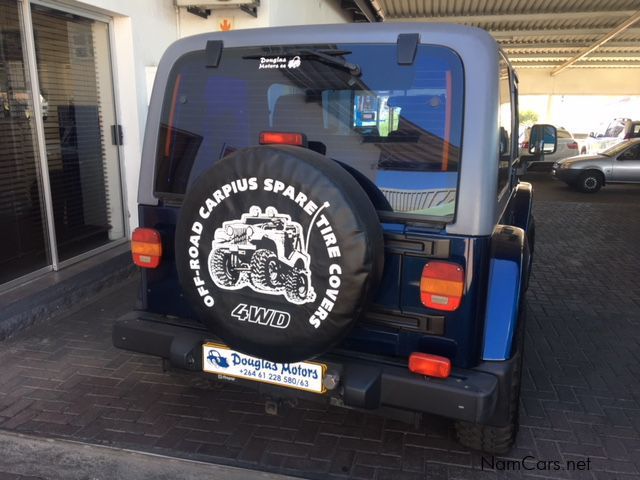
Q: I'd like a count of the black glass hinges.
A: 2